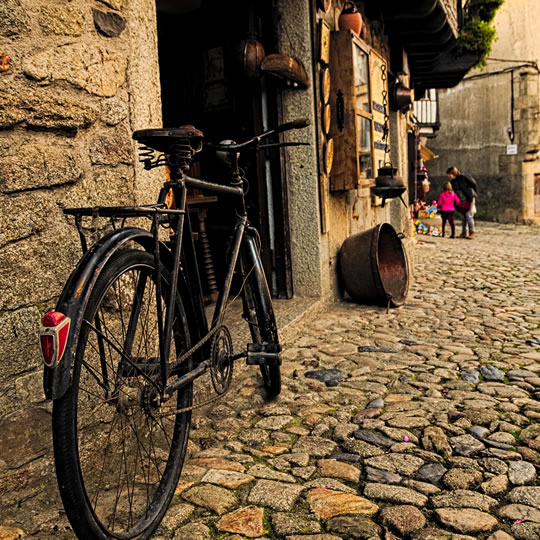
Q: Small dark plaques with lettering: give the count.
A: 3